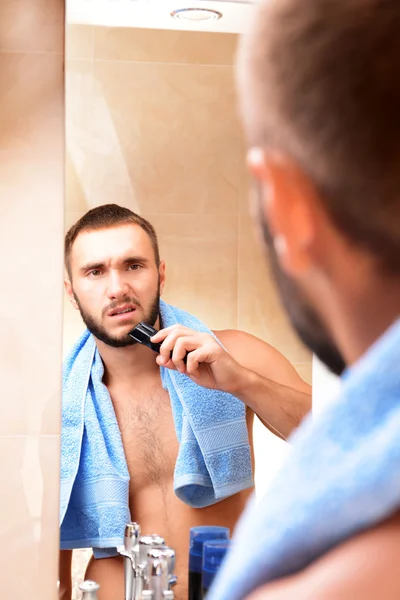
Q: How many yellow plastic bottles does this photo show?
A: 0